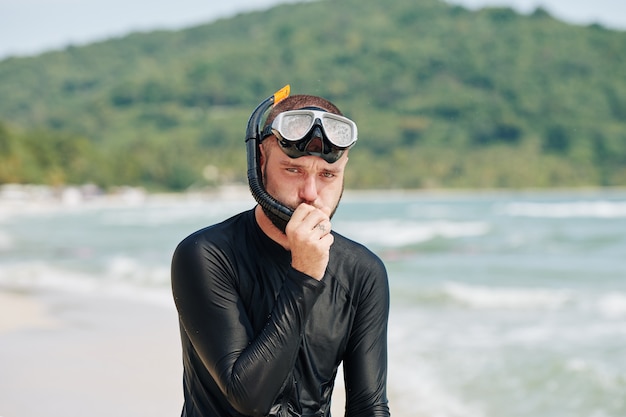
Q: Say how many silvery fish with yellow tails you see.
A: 0